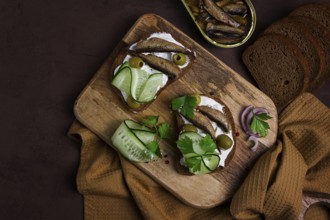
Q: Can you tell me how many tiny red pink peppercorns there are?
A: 2